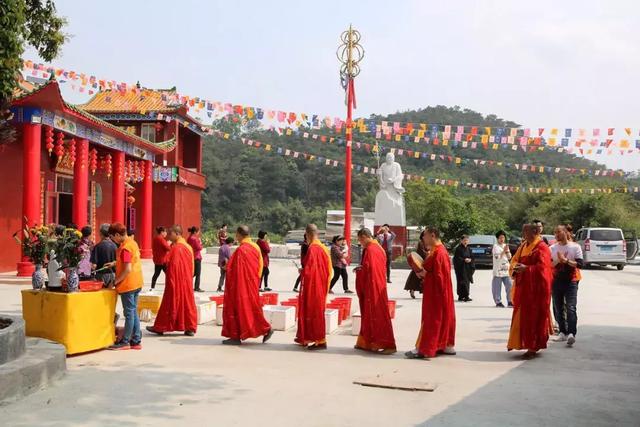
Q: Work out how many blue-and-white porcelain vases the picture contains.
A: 2